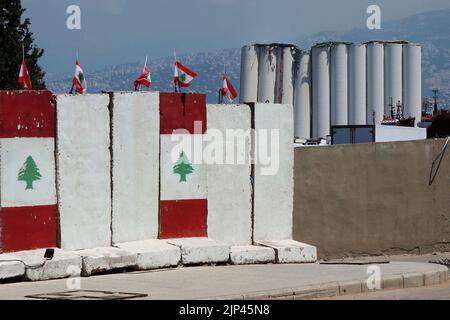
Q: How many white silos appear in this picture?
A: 10